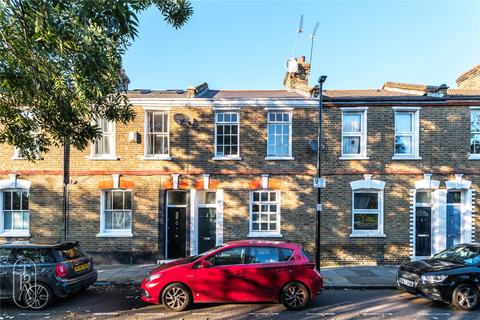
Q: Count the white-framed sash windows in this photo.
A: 12